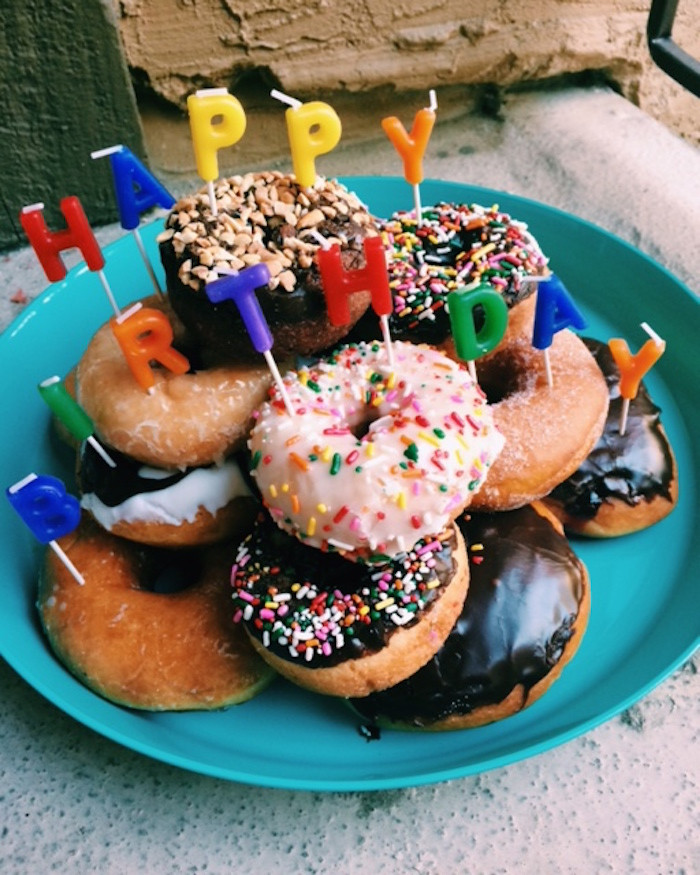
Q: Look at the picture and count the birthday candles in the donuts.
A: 13